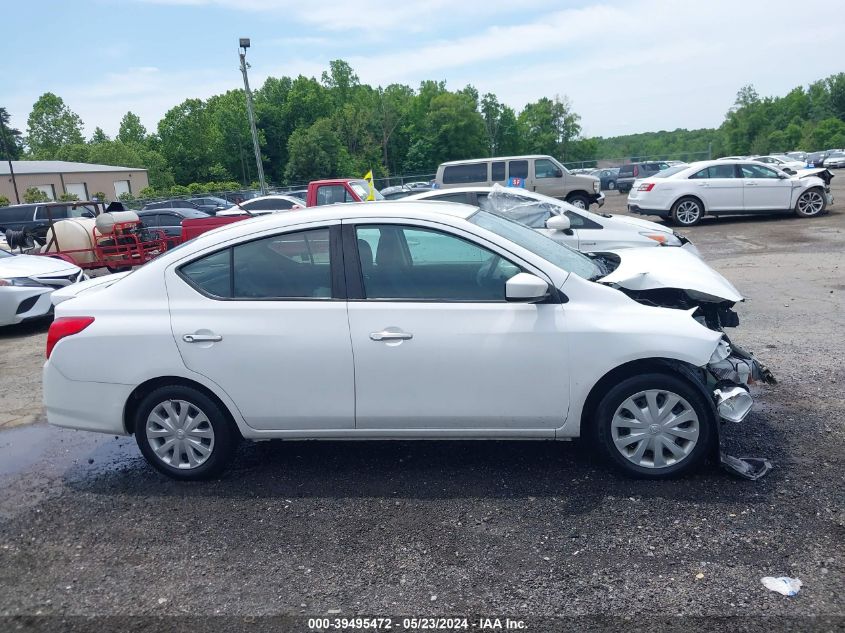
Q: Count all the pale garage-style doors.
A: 3